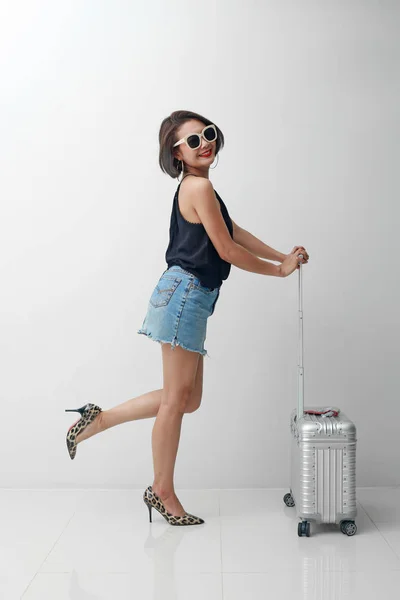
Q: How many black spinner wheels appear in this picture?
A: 3